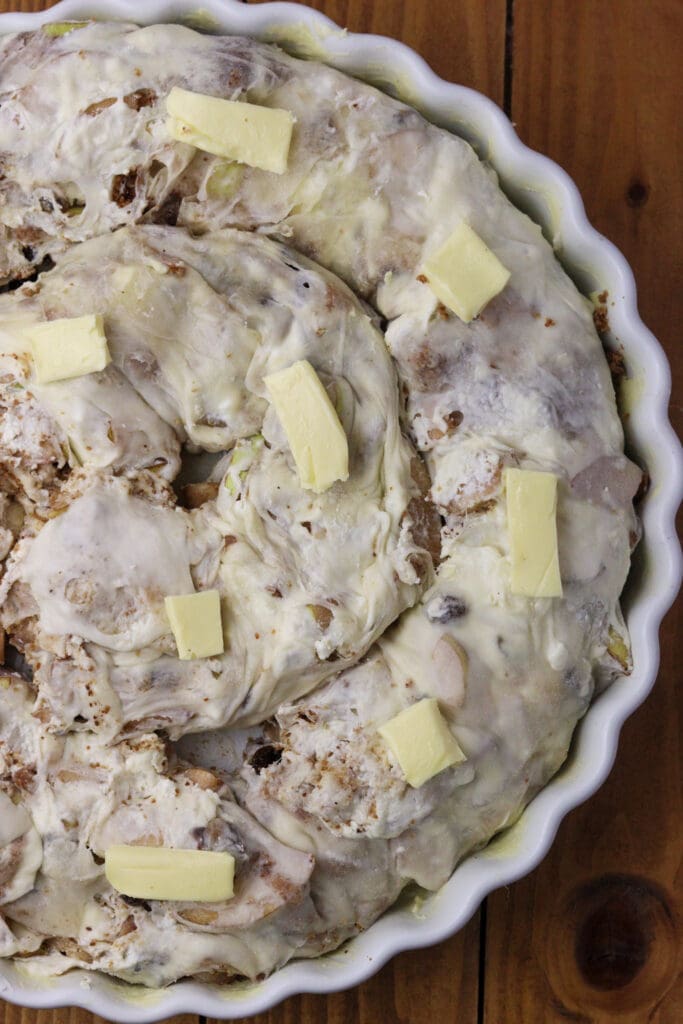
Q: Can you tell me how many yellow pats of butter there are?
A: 8